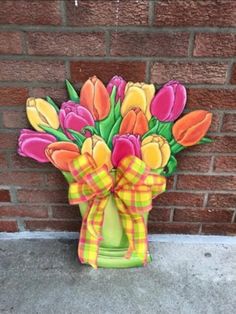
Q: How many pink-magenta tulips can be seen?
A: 5